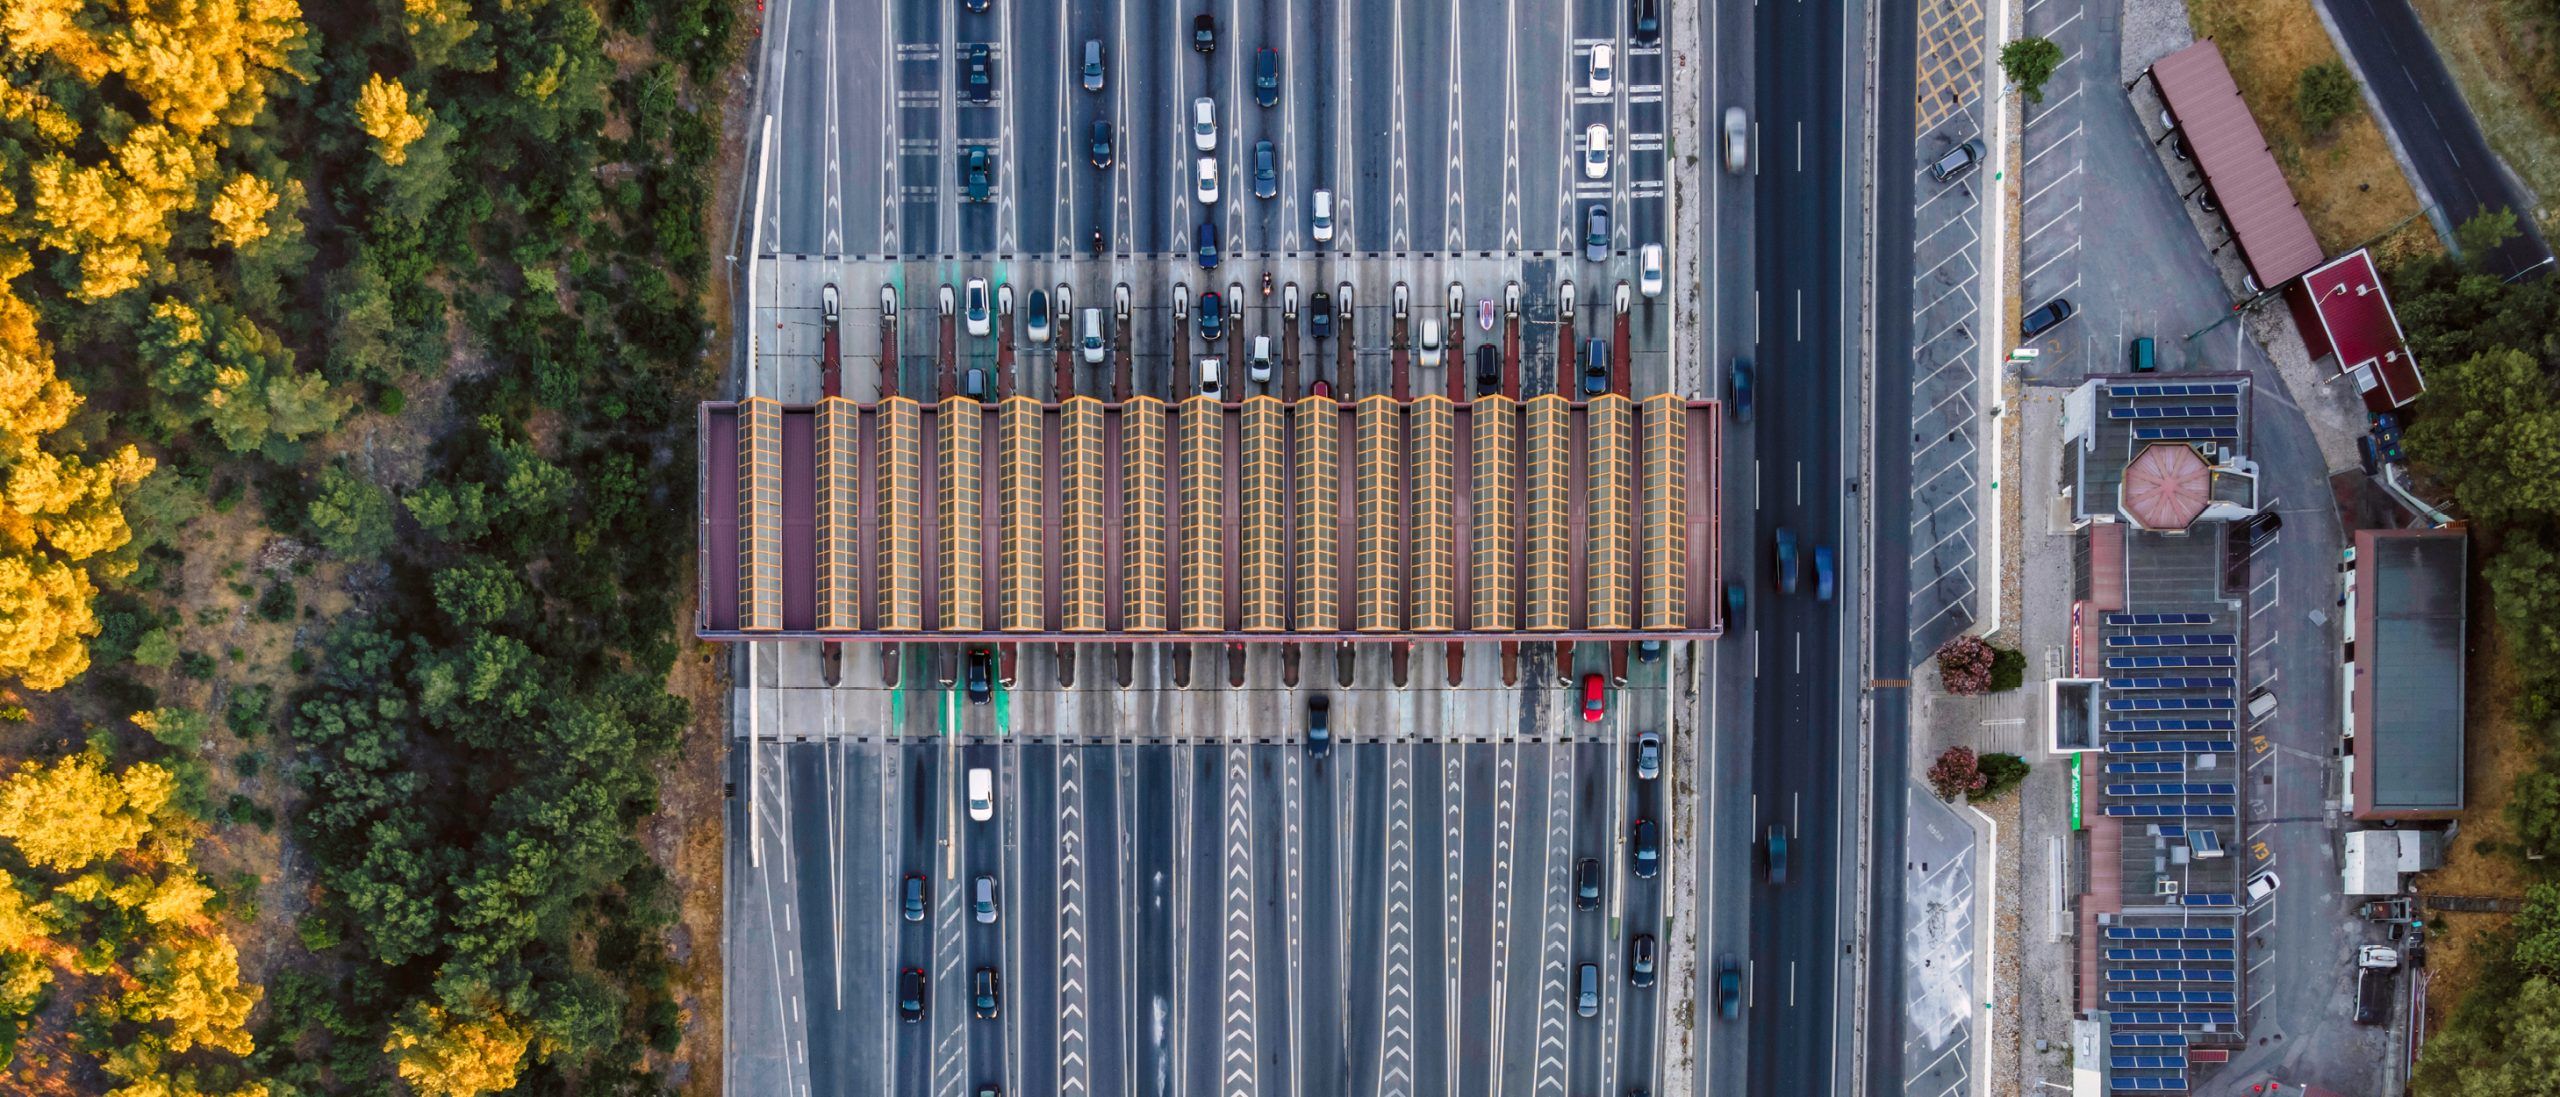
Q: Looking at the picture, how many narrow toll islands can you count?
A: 15